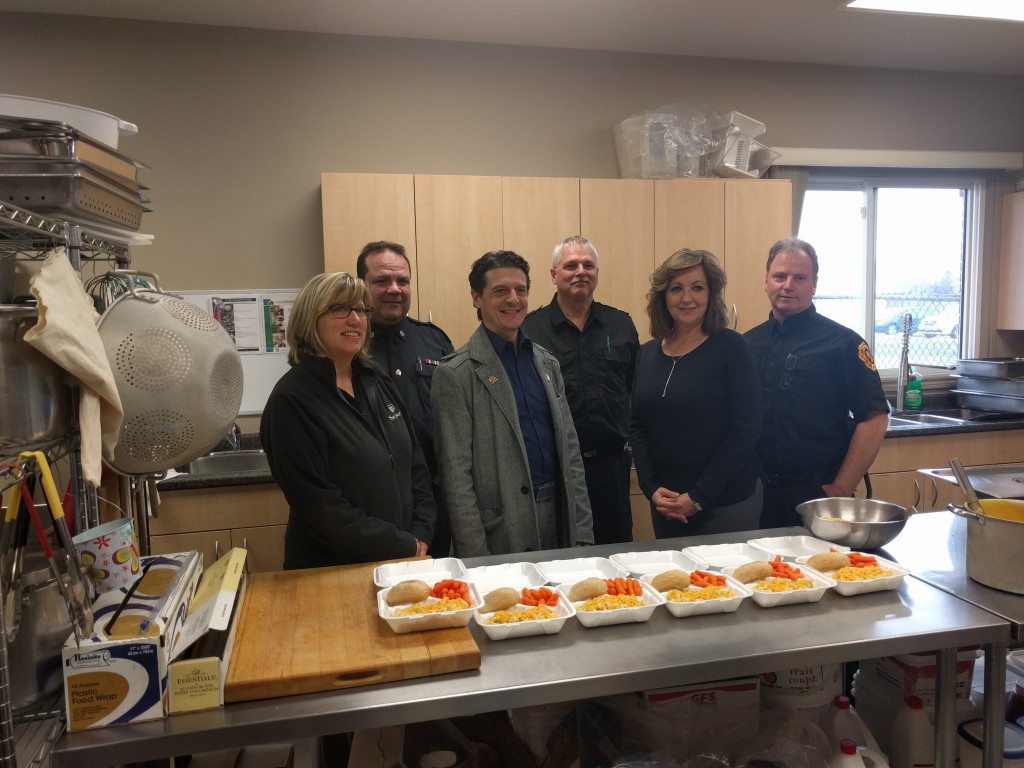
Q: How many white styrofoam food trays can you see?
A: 6